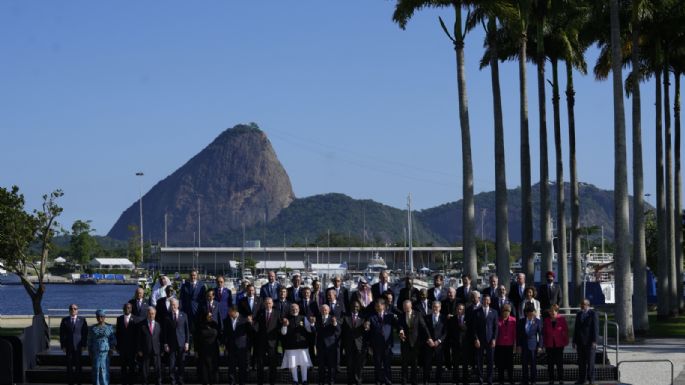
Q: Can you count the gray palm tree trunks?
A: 11